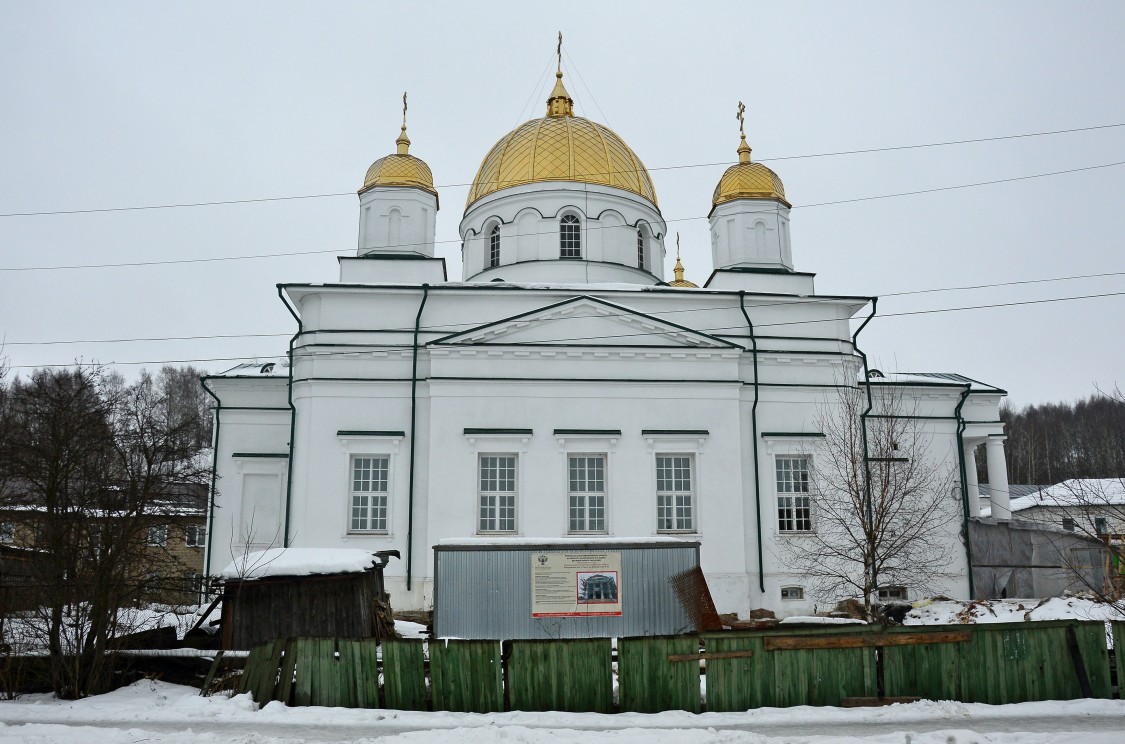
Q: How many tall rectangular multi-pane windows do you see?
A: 5